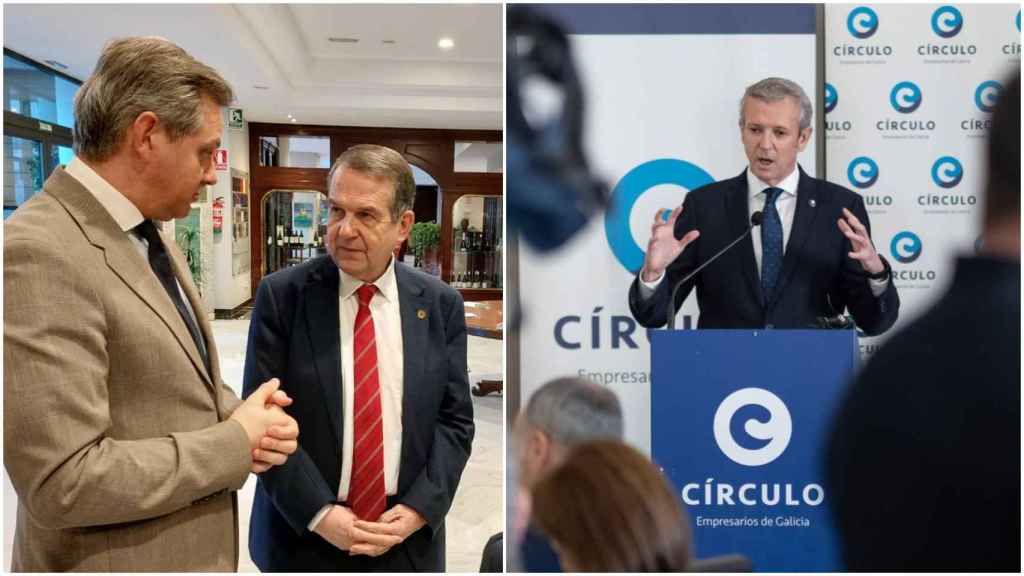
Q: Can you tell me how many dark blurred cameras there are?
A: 1